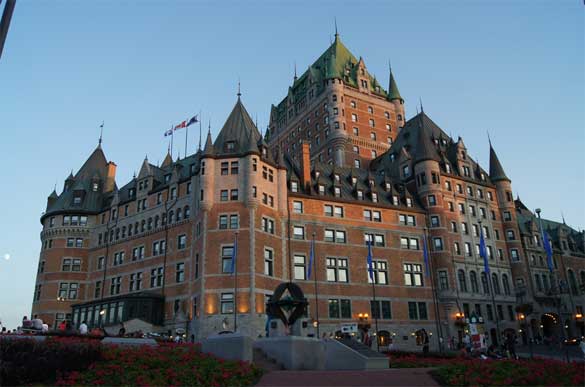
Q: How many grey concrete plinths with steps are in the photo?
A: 1